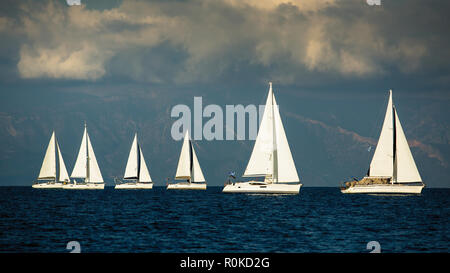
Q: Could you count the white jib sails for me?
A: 6